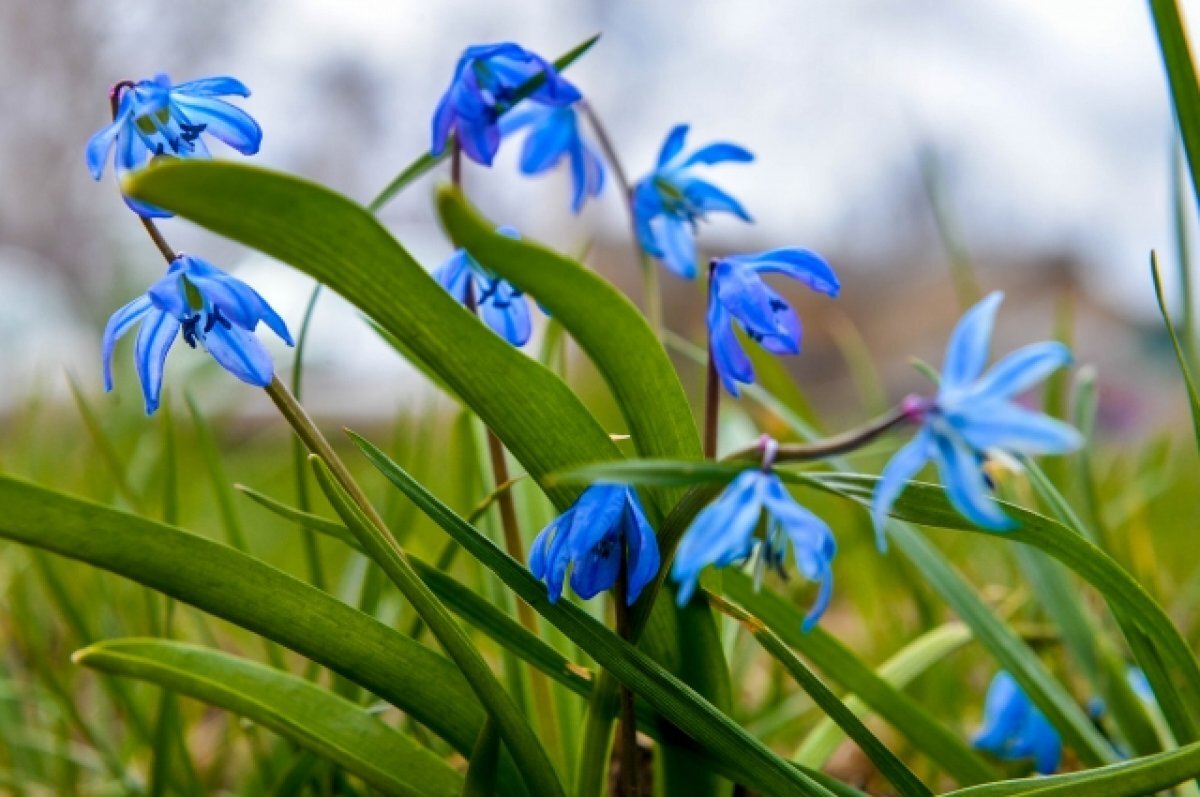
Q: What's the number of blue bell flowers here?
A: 11